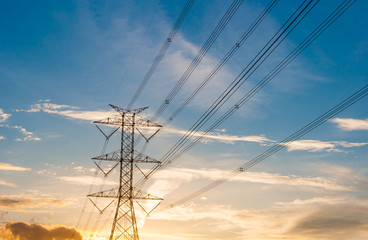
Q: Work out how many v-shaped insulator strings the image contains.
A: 6